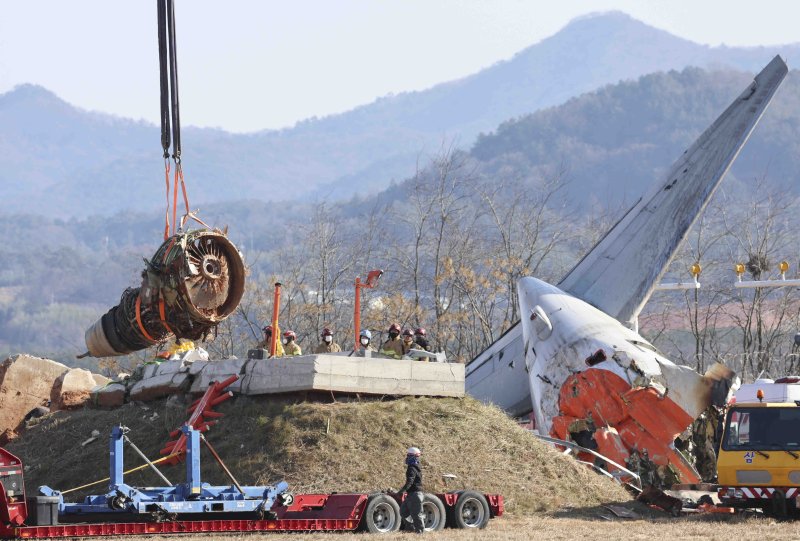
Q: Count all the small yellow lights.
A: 3